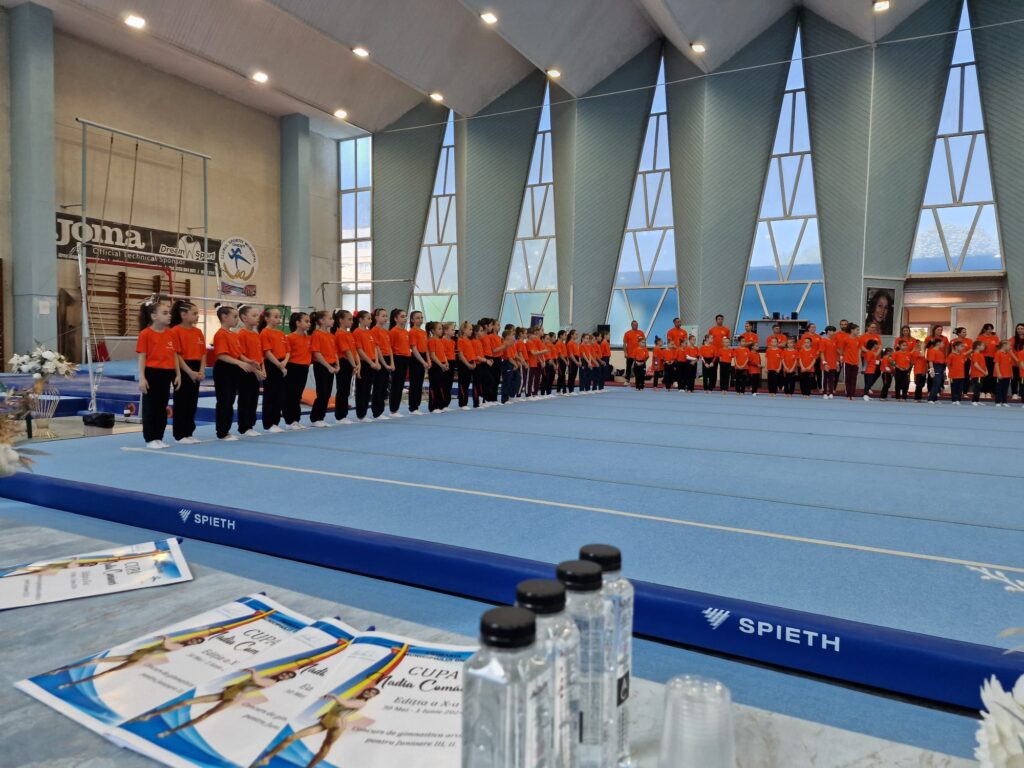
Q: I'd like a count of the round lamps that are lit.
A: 9